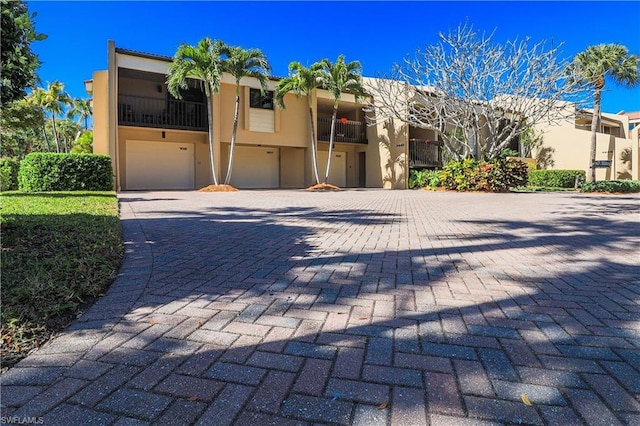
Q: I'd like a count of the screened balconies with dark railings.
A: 3